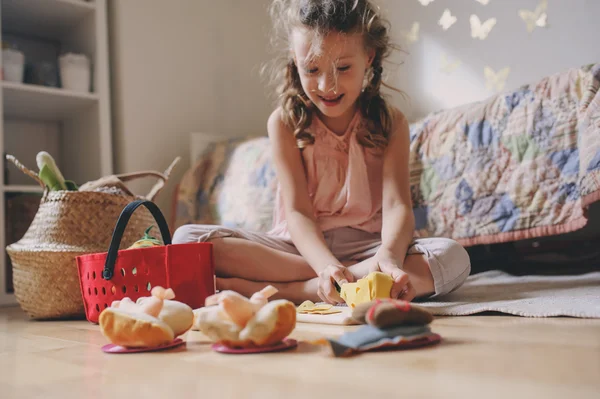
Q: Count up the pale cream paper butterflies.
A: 8